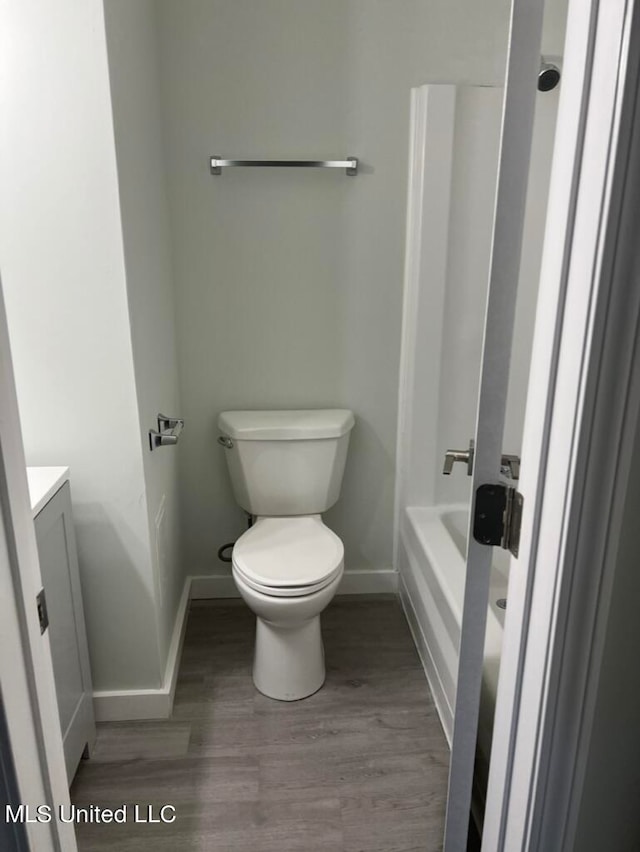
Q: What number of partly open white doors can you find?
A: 1